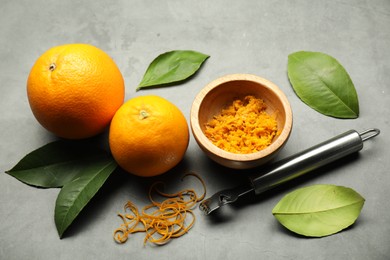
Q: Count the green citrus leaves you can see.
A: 5